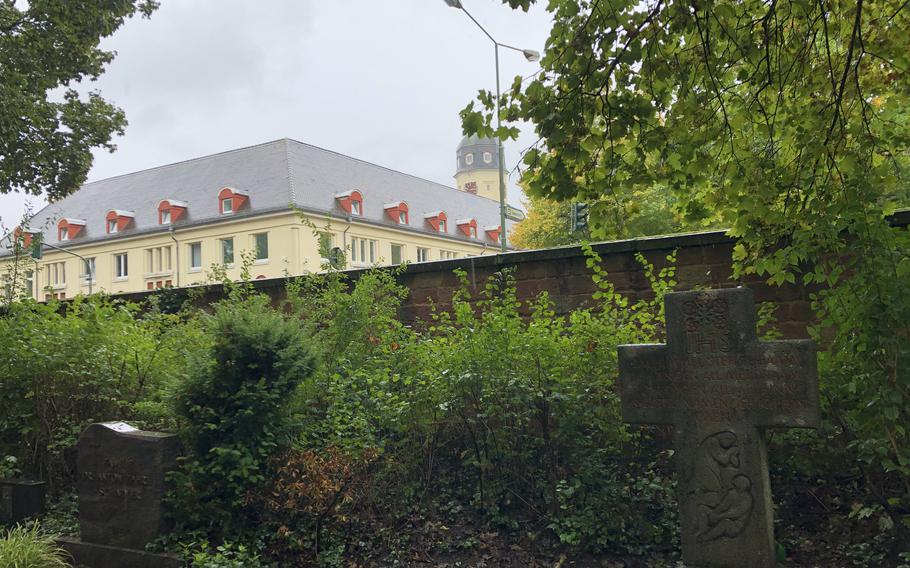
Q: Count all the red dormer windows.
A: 10